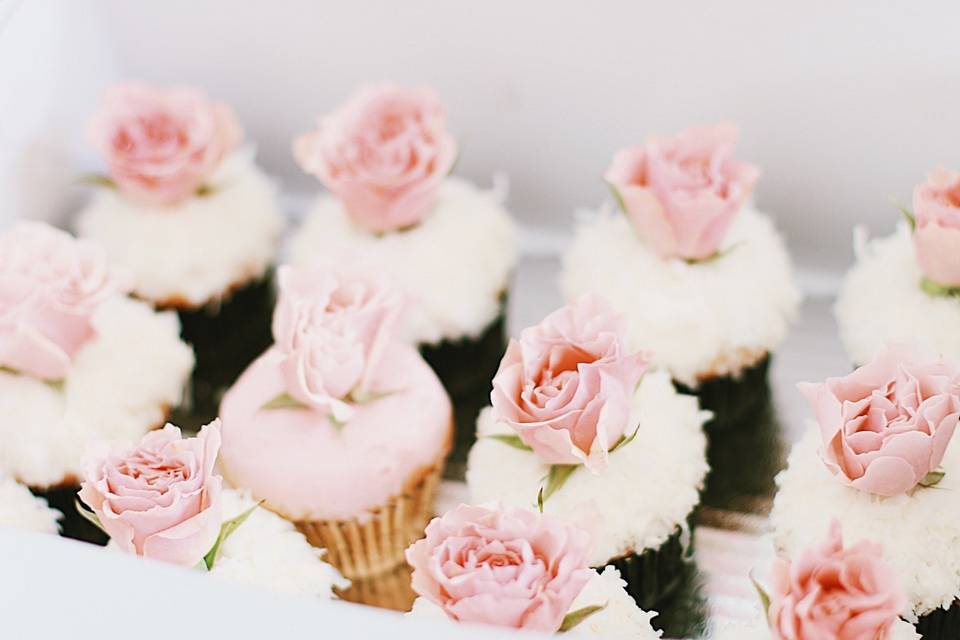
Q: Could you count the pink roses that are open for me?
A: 11